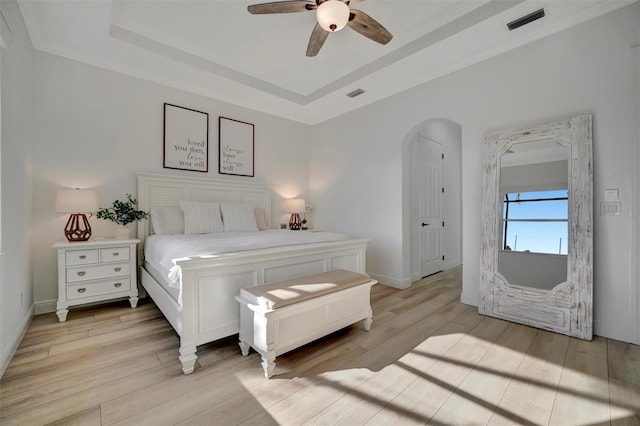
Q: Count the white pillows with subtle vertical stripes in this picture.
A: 2